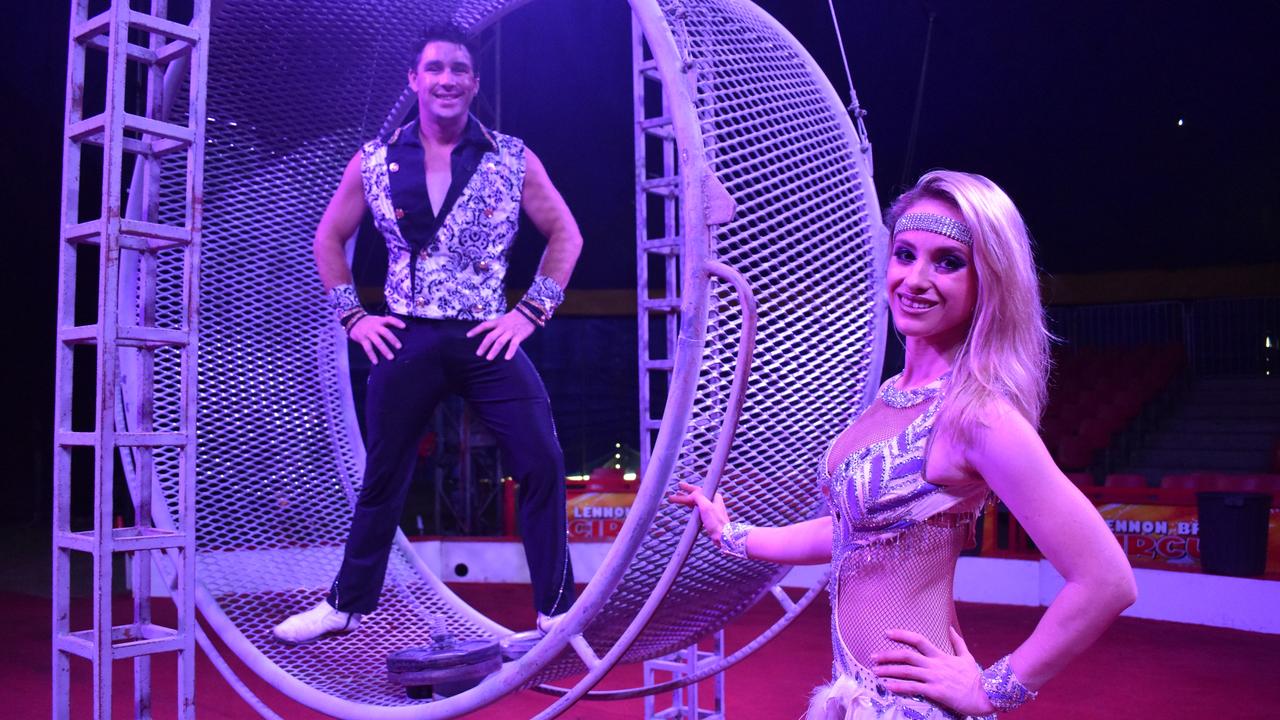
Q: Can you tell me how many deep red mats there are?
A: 1